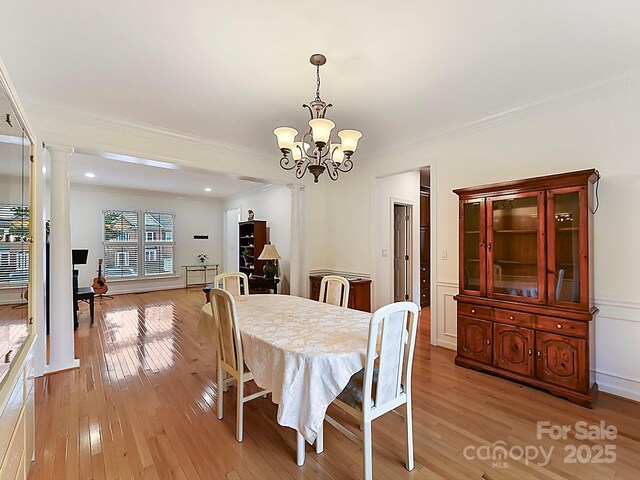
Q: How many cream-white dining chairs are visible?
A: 4